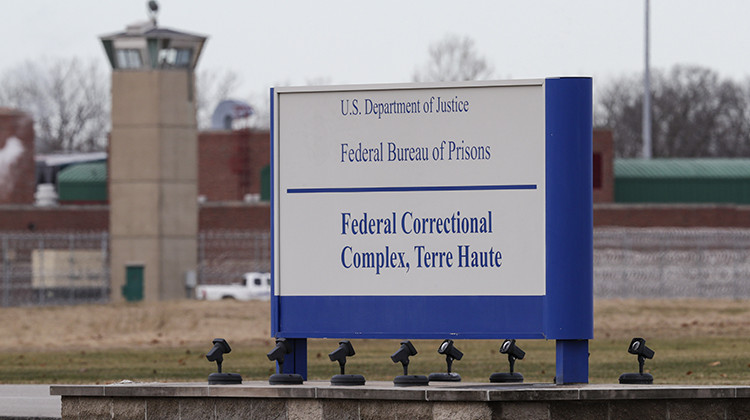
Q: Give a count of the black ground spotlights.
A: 7